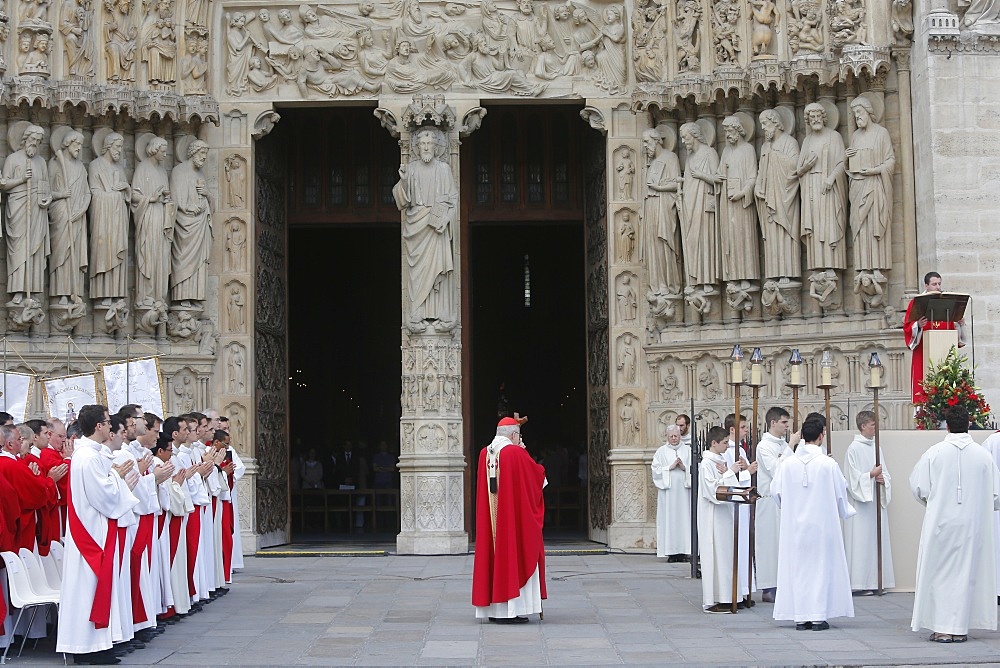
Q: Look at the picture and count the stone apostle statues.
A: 11